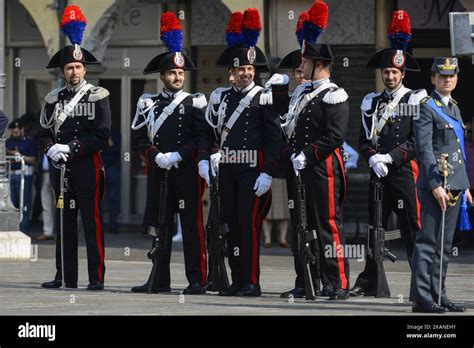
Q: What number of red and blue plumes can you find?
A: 7